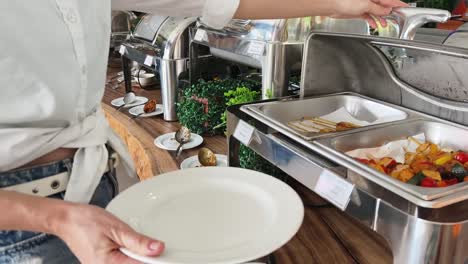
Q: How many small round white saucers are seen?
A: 4